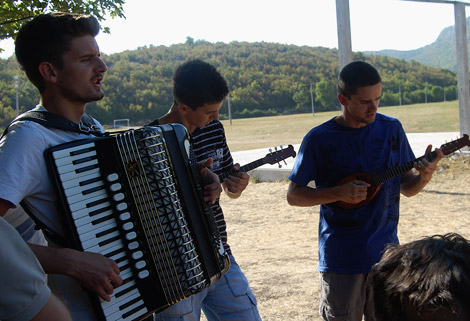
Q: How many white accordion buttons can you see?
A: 11